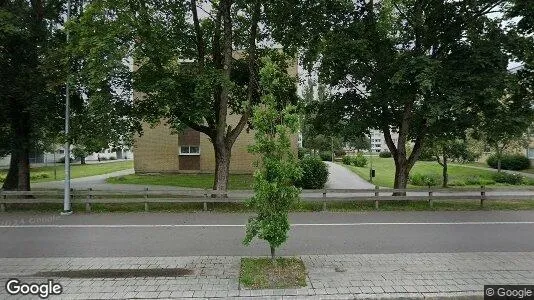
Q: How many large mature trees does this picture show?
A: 3